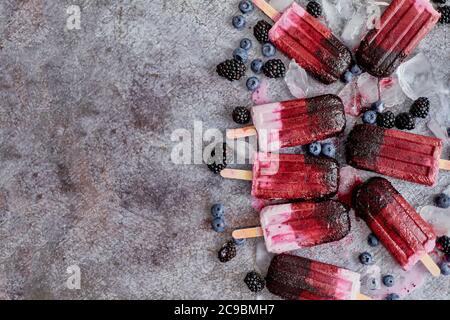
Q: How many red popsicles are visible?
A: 8